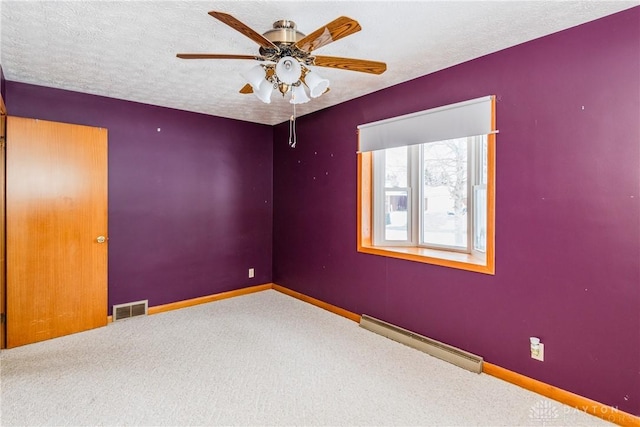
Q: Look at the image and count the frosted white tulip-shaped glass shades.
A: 5